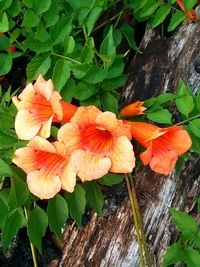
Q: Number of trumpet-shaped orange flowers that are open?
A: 4